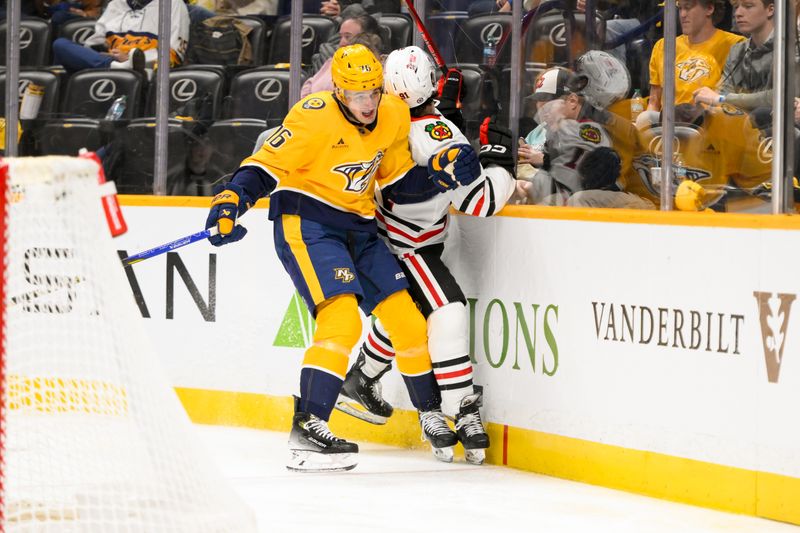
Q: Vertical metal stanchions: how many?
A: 7